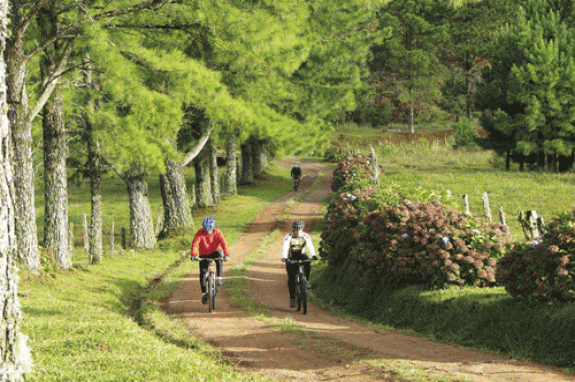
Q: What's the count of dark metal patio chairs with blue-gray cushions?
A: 0